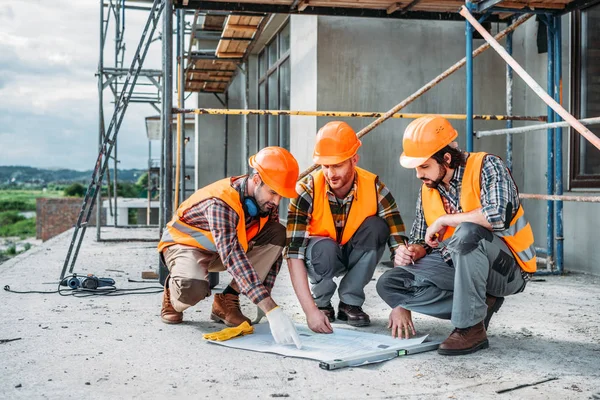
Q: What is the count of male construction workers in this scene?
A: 3